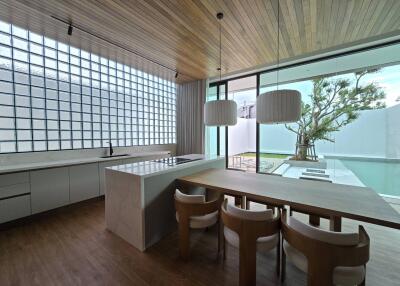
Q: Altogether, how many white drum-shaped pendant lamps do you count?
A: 2